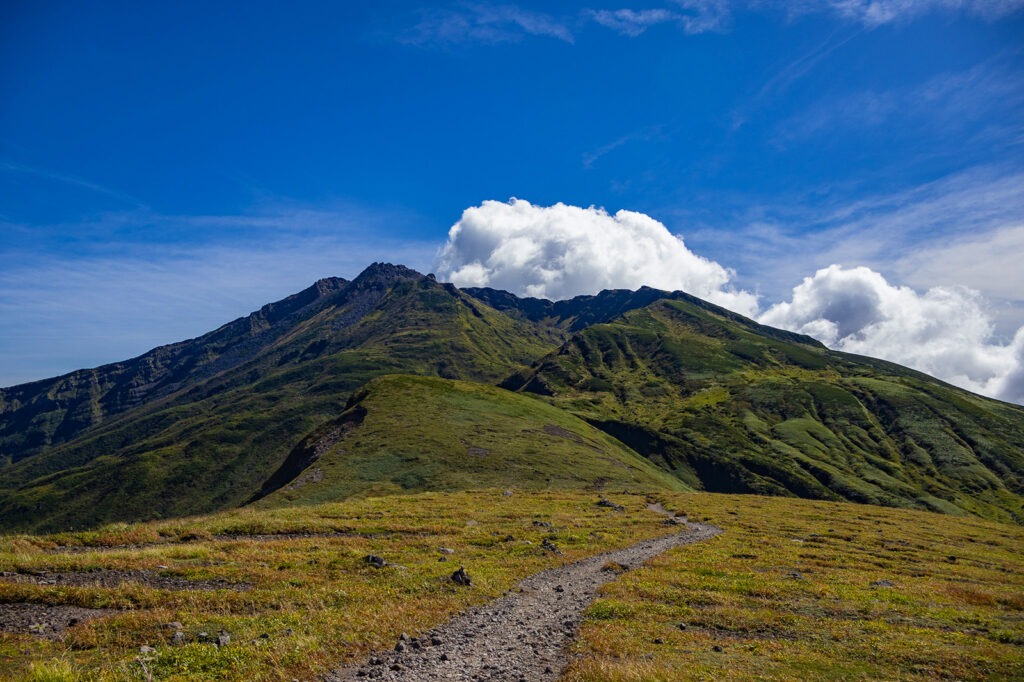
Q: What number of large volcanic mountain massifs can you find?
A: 1